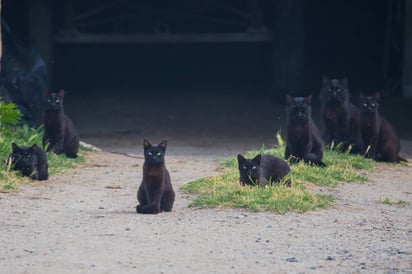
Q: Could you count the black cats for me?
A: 7